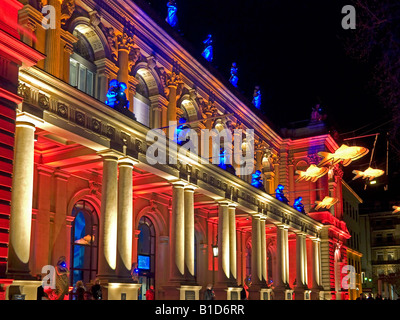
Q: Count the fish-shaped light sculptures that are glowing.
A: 5